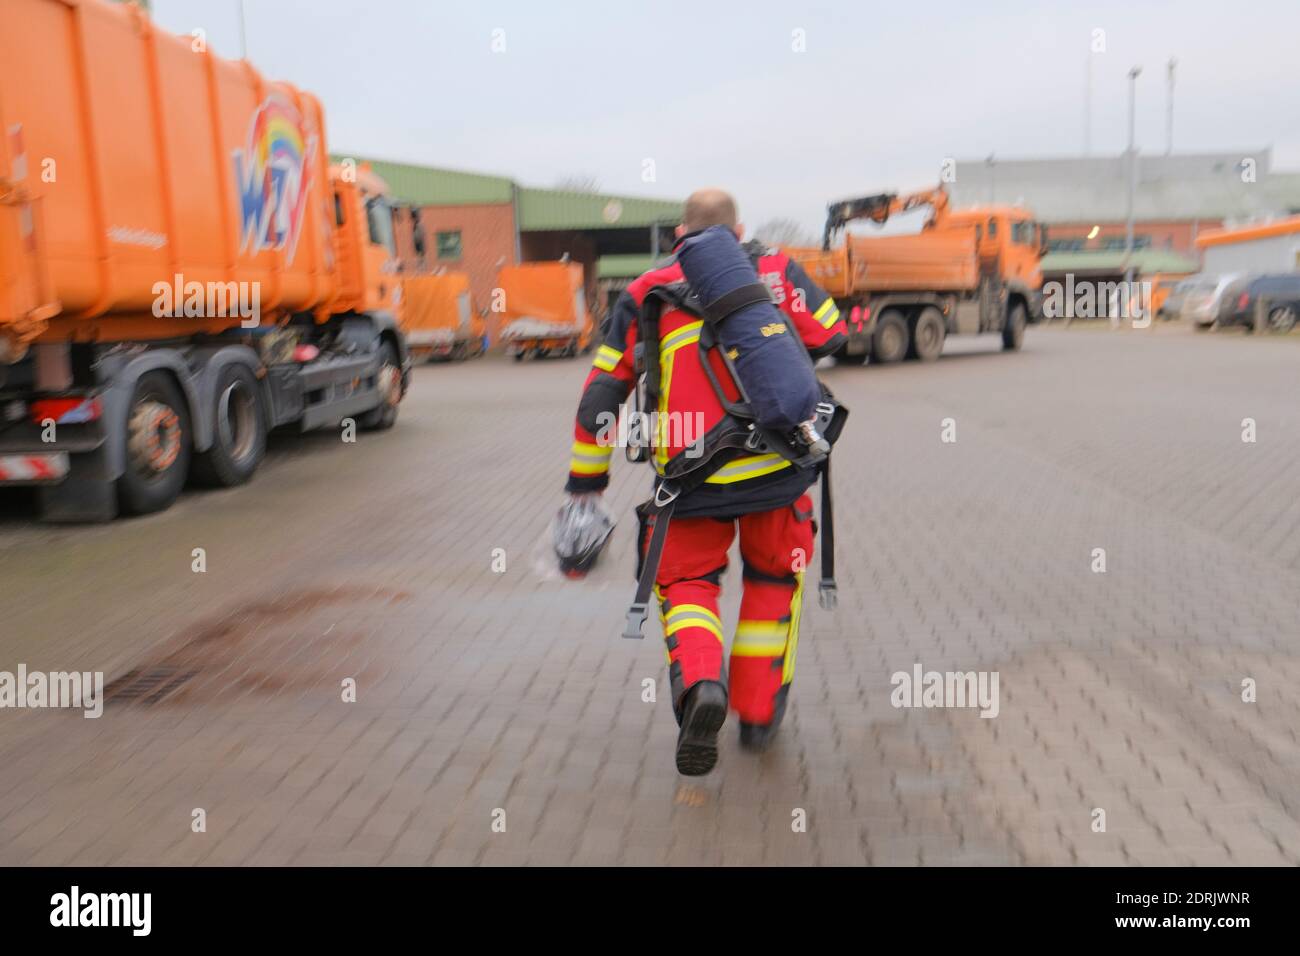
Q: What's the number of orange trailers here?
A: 2